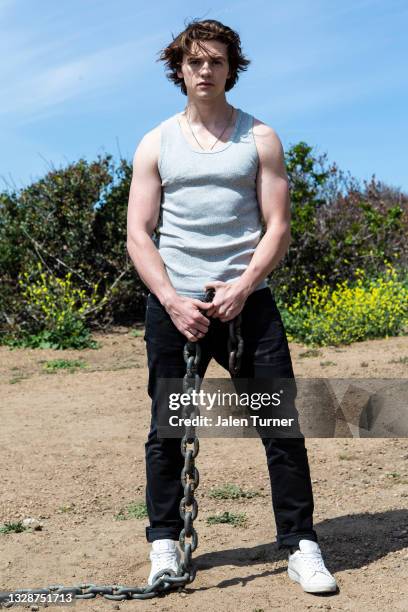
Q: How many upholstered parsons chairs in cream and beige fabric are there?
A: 0